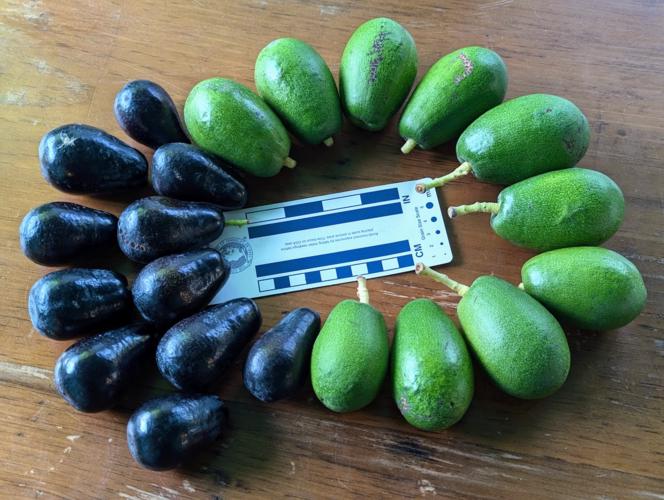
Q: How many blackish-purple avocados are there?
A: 11